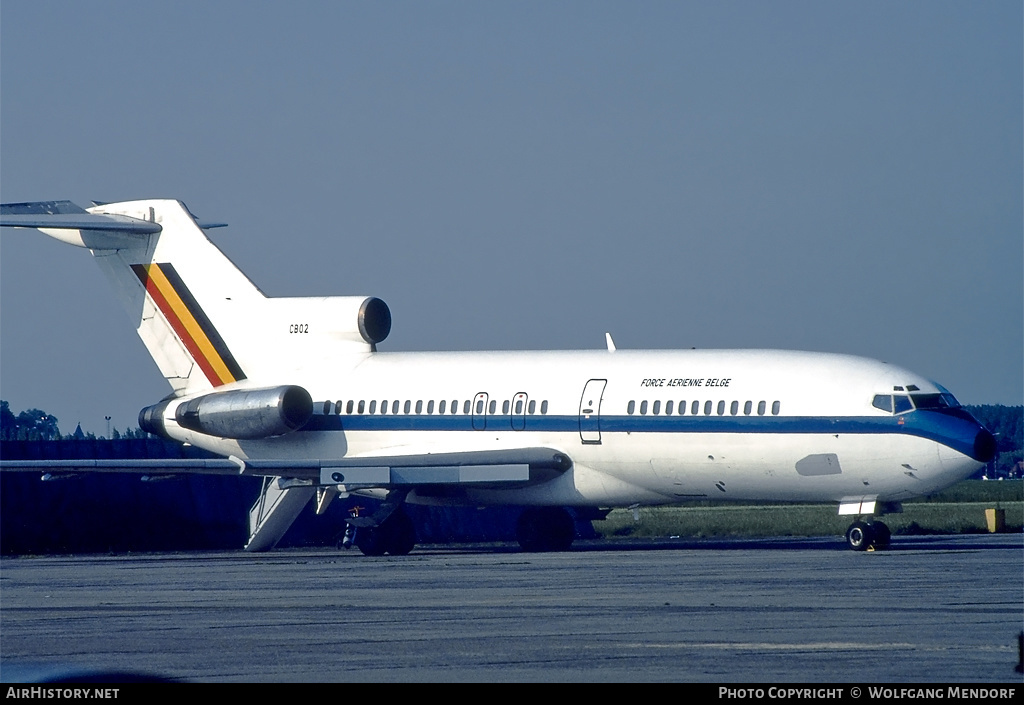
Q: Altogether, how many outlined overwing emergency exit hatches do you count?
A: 2